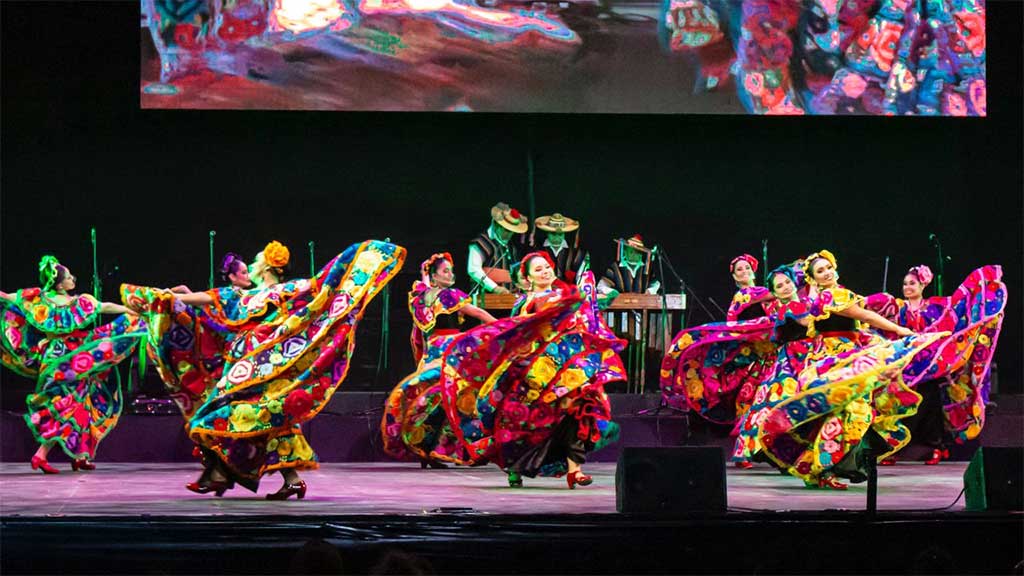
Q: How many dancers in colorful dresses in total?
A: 9